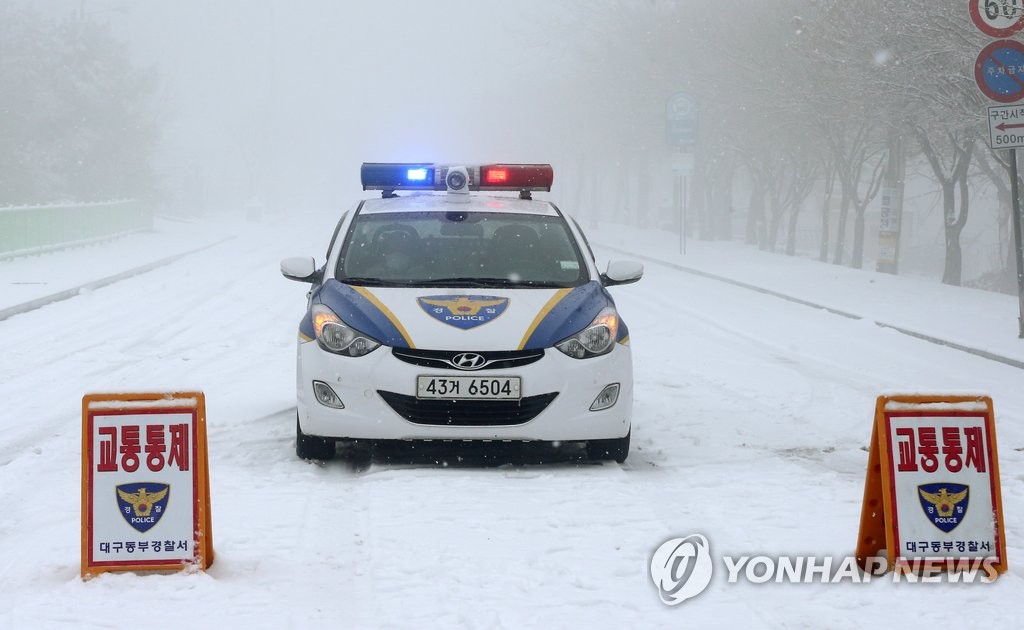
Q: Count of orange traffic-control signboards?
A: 2